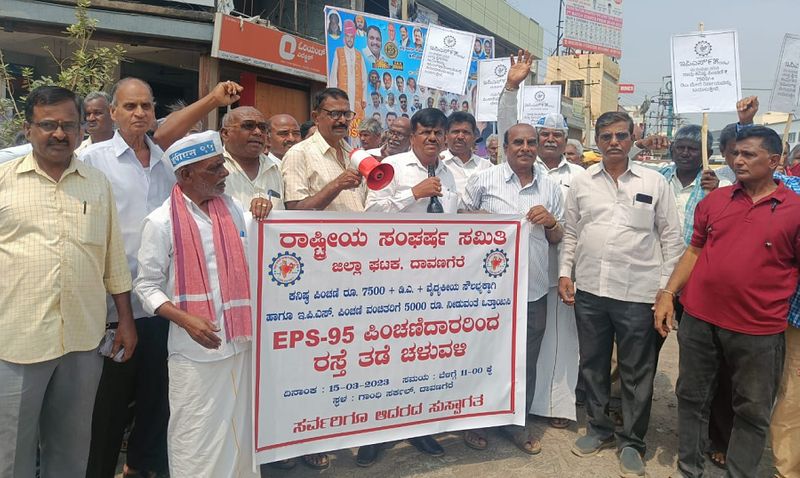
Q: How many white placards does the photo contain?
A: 5